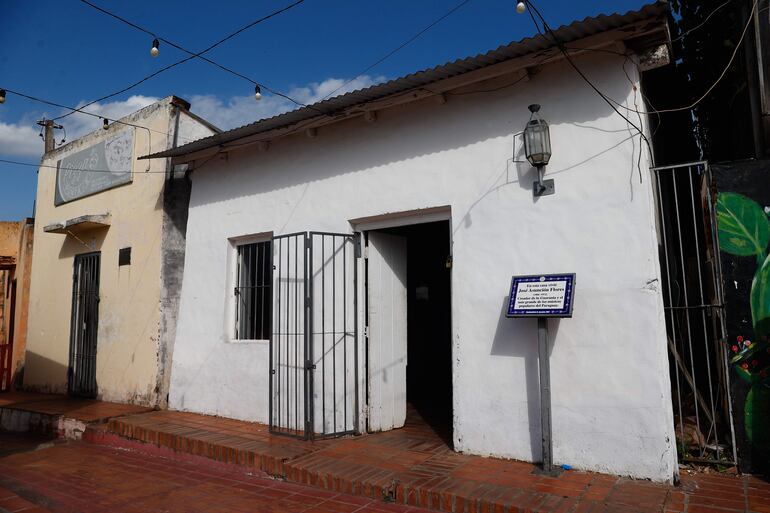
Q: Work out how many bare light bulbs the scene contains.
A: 5